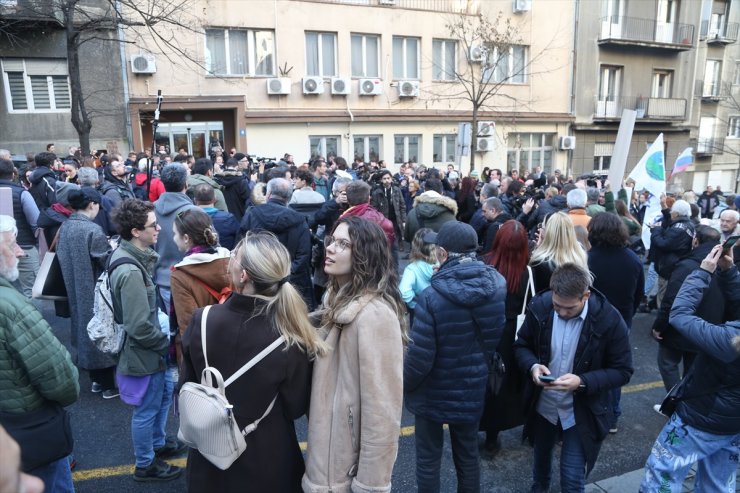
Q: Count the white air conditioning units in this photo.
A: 11